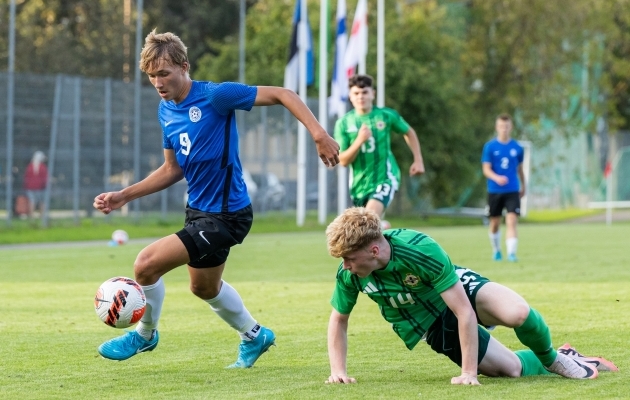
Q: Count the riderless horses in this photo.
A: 0